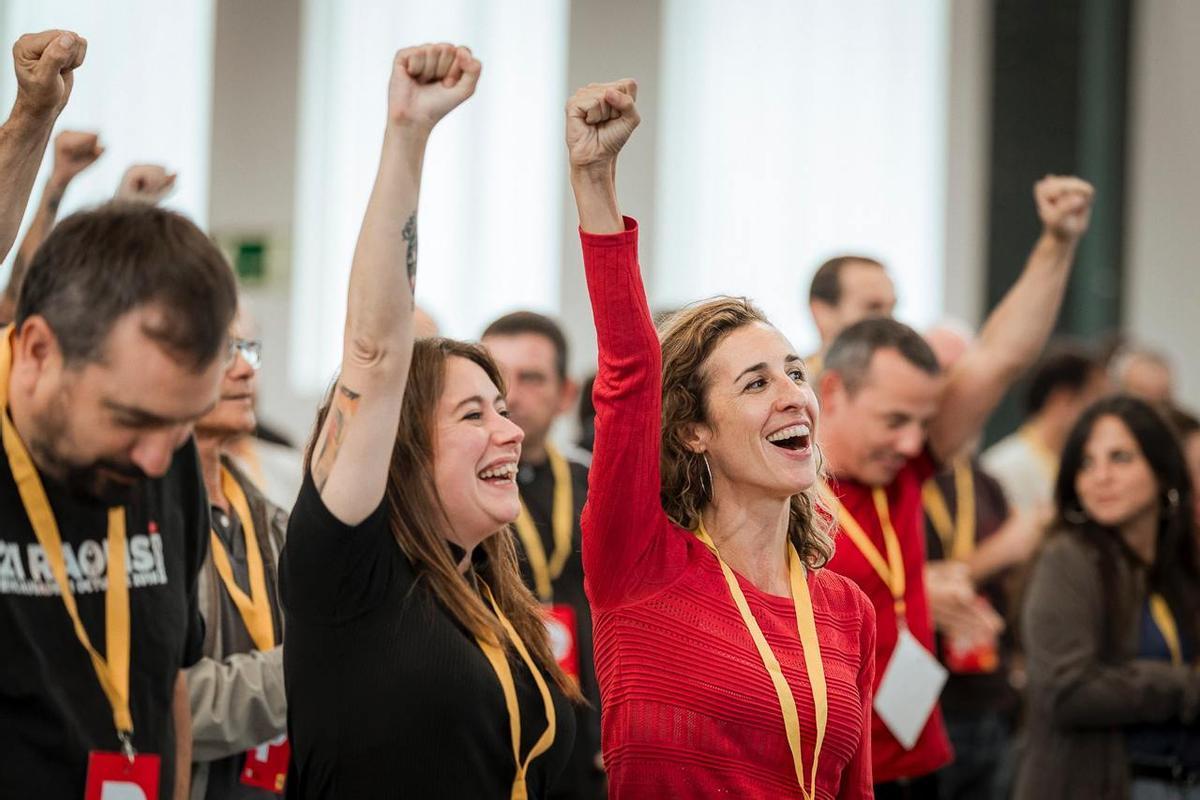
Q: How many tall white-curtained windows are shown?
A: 3